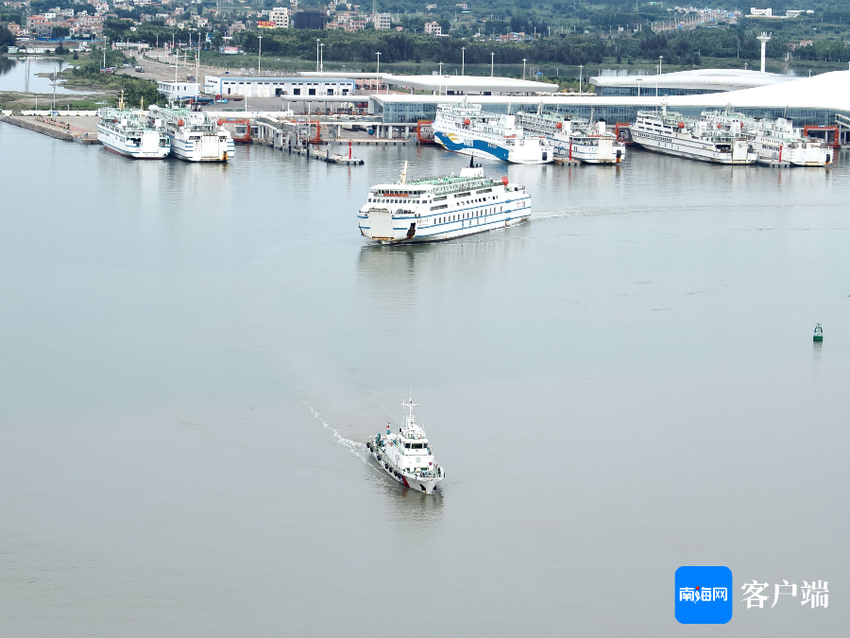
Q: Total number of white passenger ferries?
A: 7